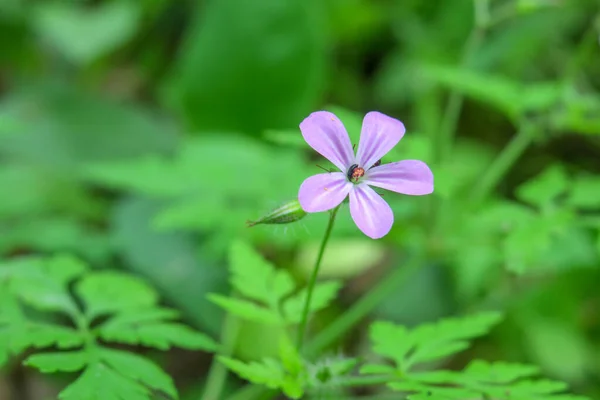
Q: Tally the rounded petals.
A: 5